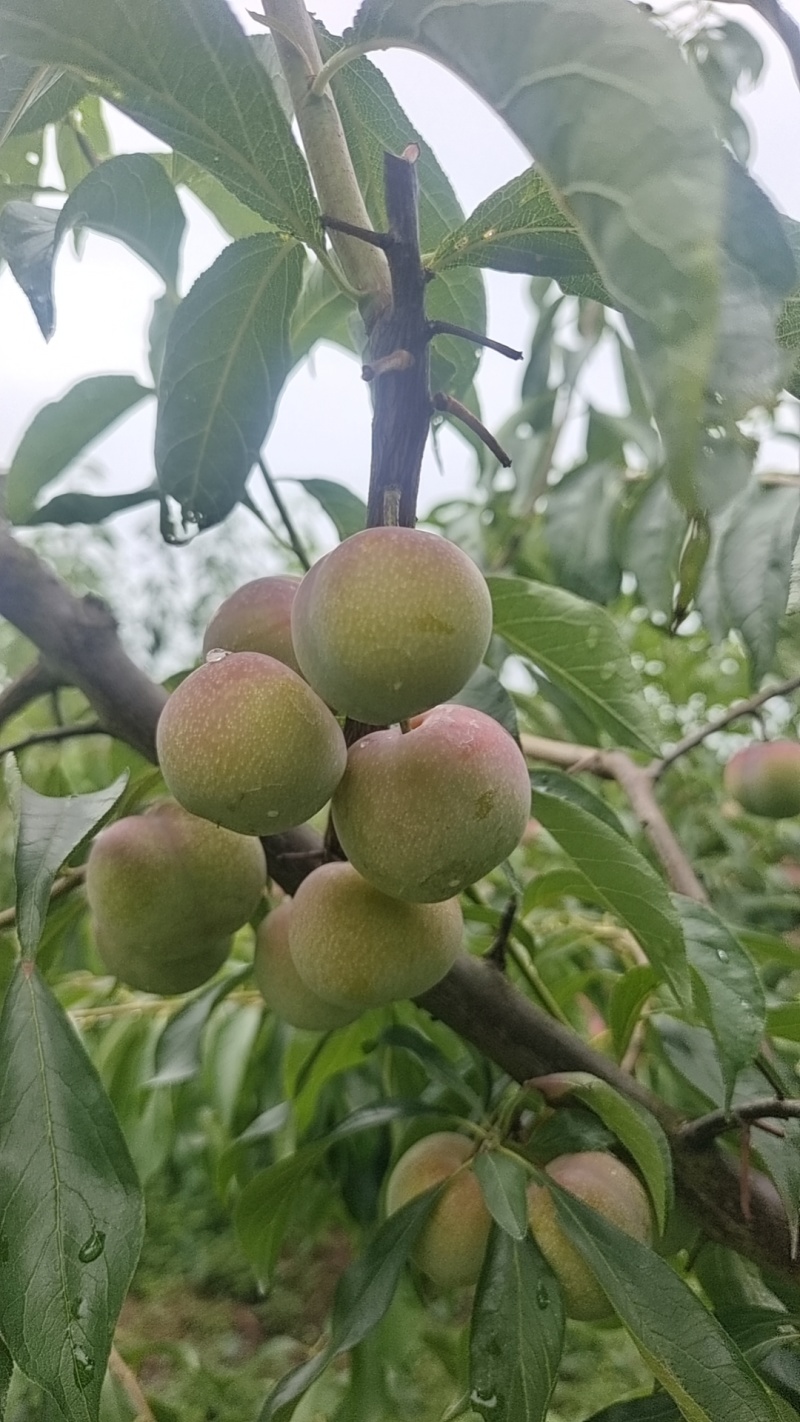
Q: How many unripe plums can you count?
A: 11